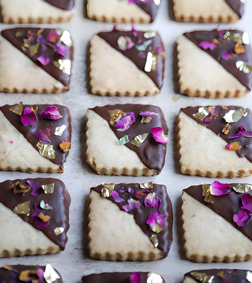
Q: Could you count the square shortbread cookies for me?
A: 15